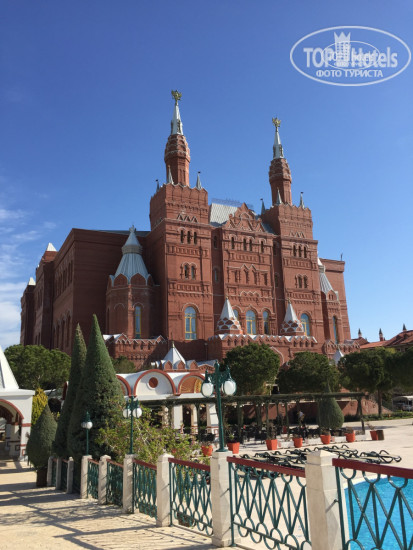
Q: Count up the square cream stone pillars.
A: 9